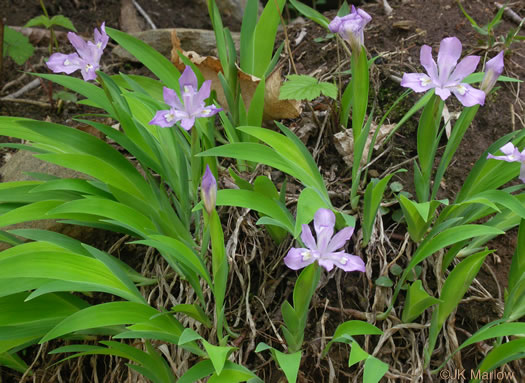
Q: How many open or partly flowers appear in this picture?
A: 6